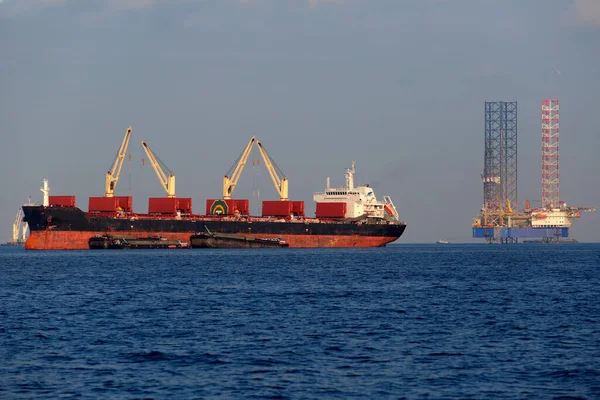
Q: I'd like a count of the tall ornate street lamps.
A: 0